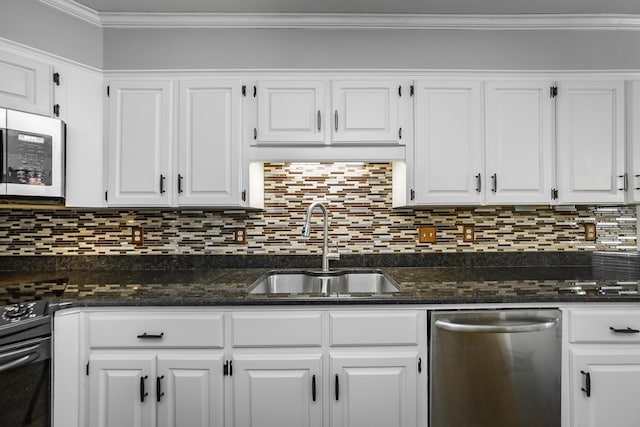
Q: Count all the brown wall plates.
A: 5